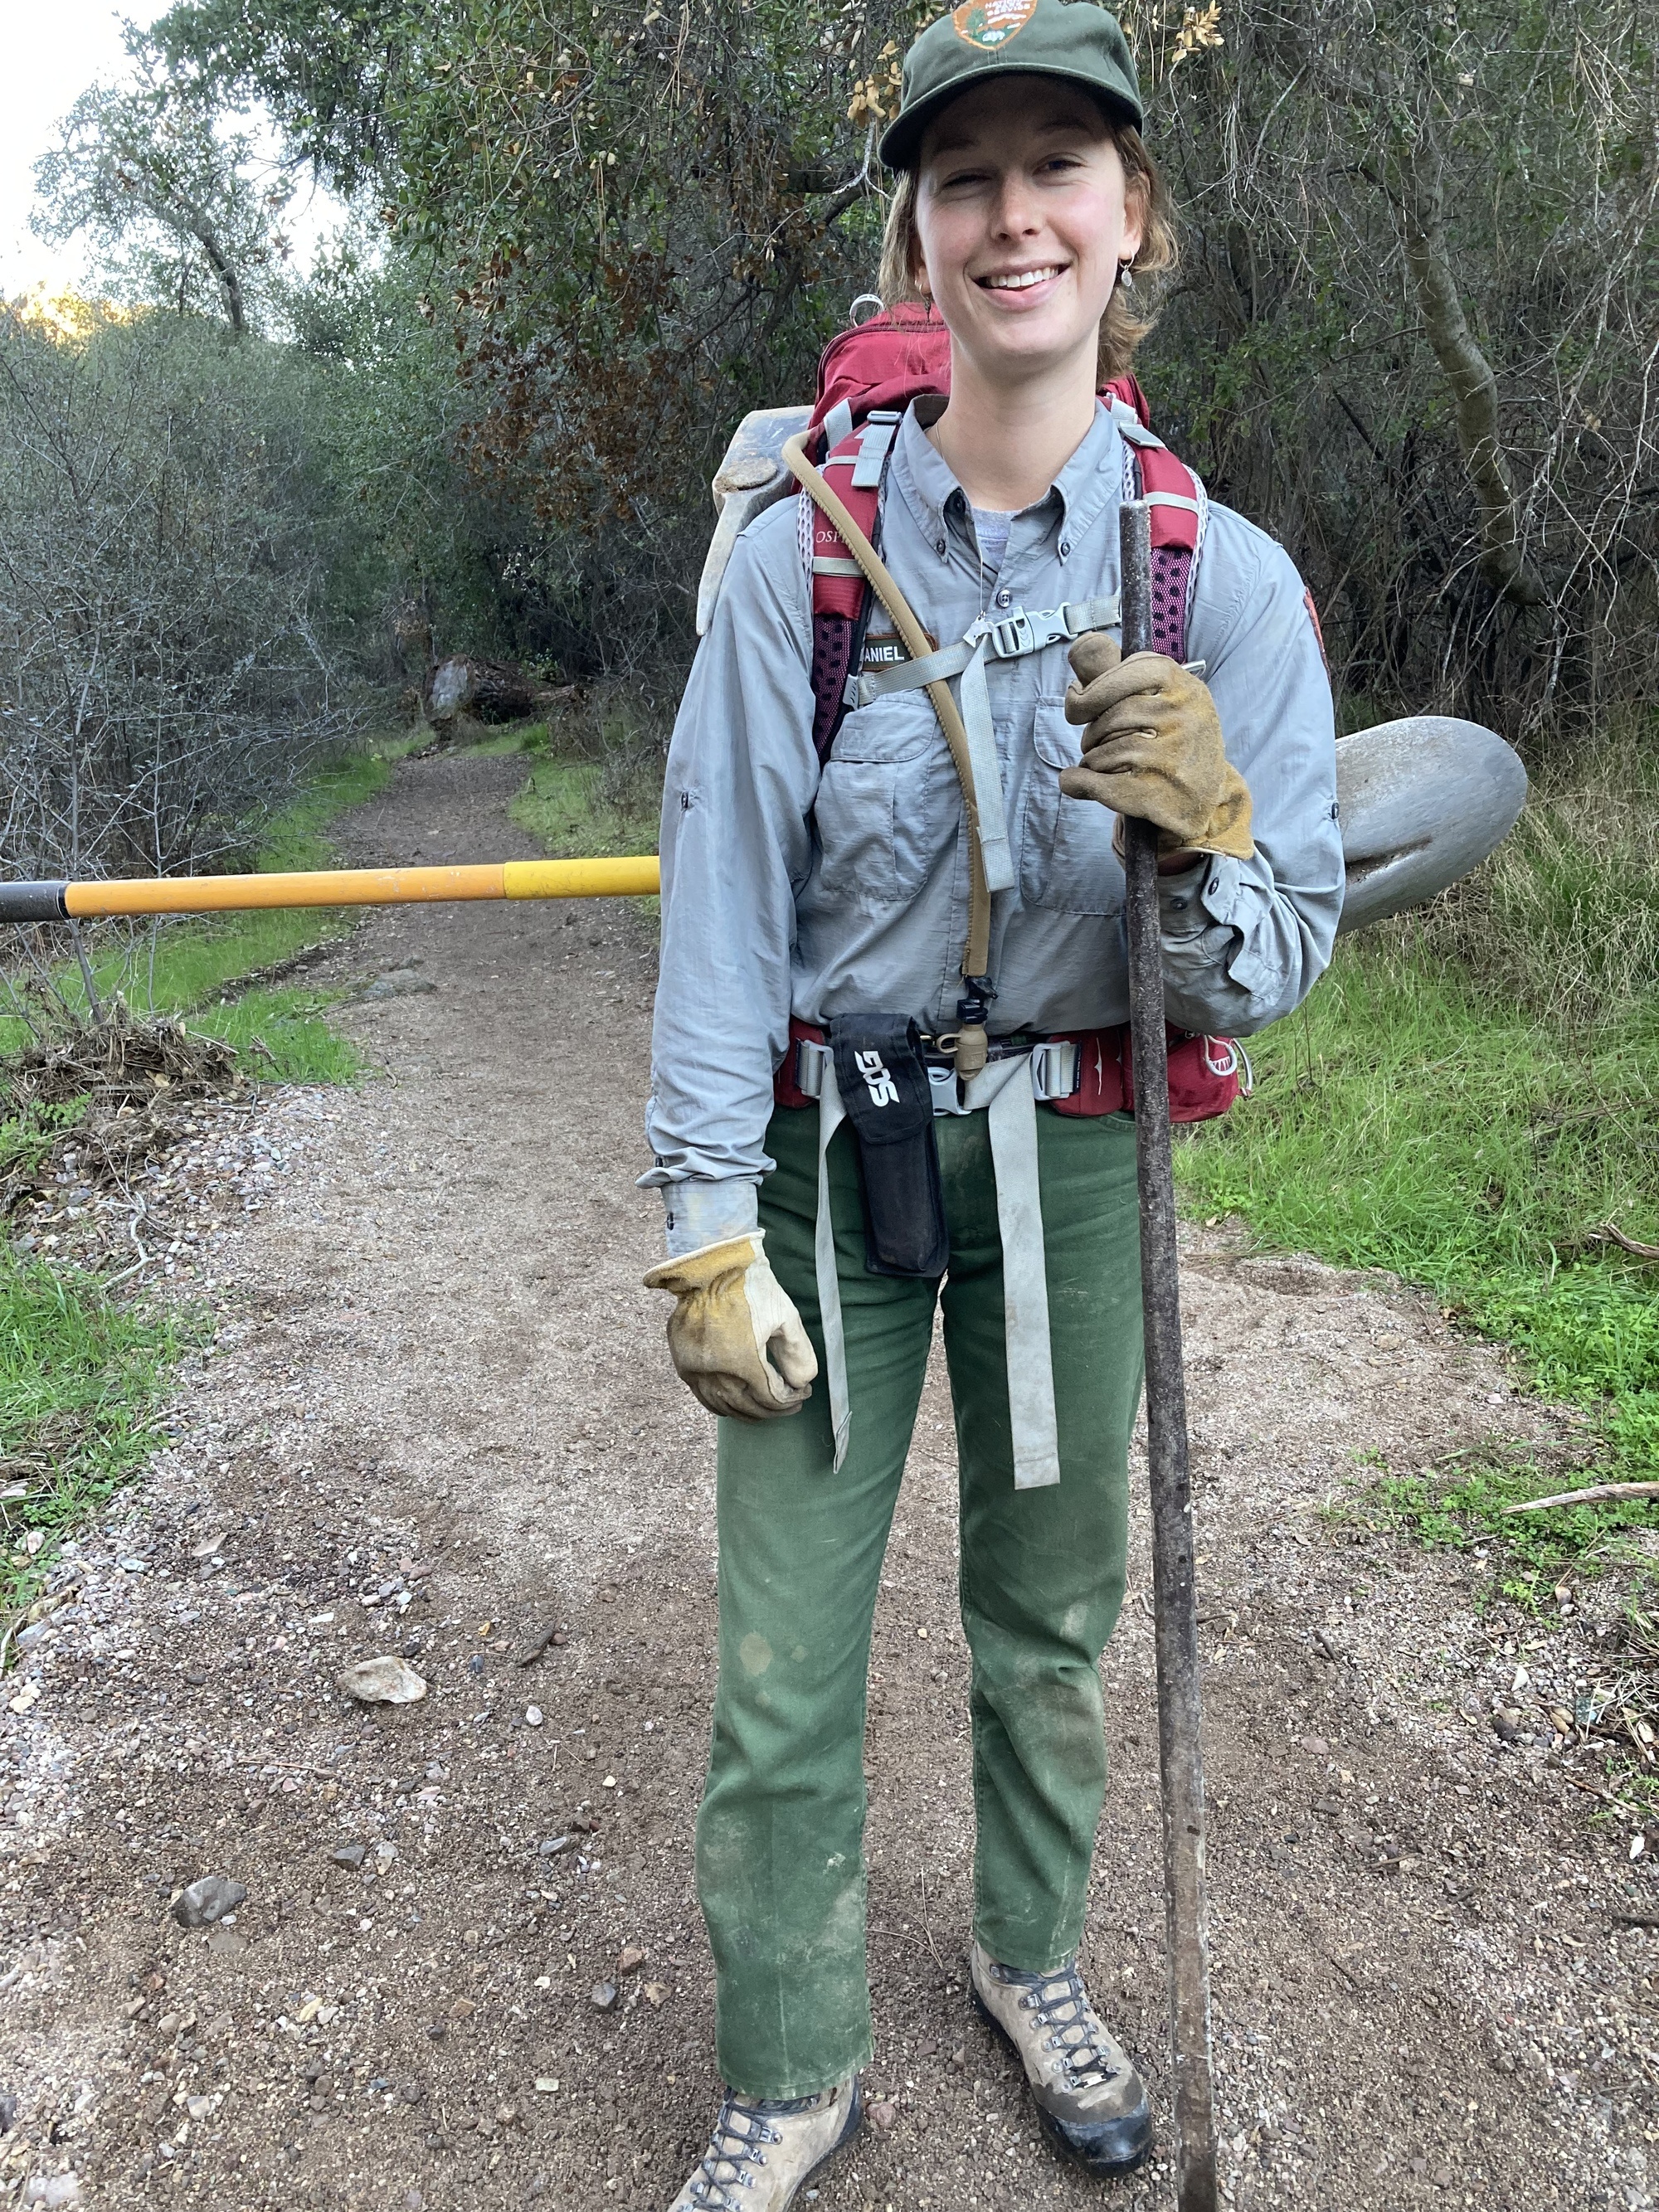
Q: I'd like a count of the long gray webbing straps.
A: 3